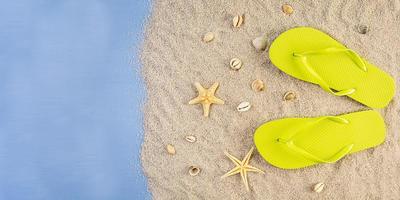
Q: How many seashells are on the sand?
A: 13